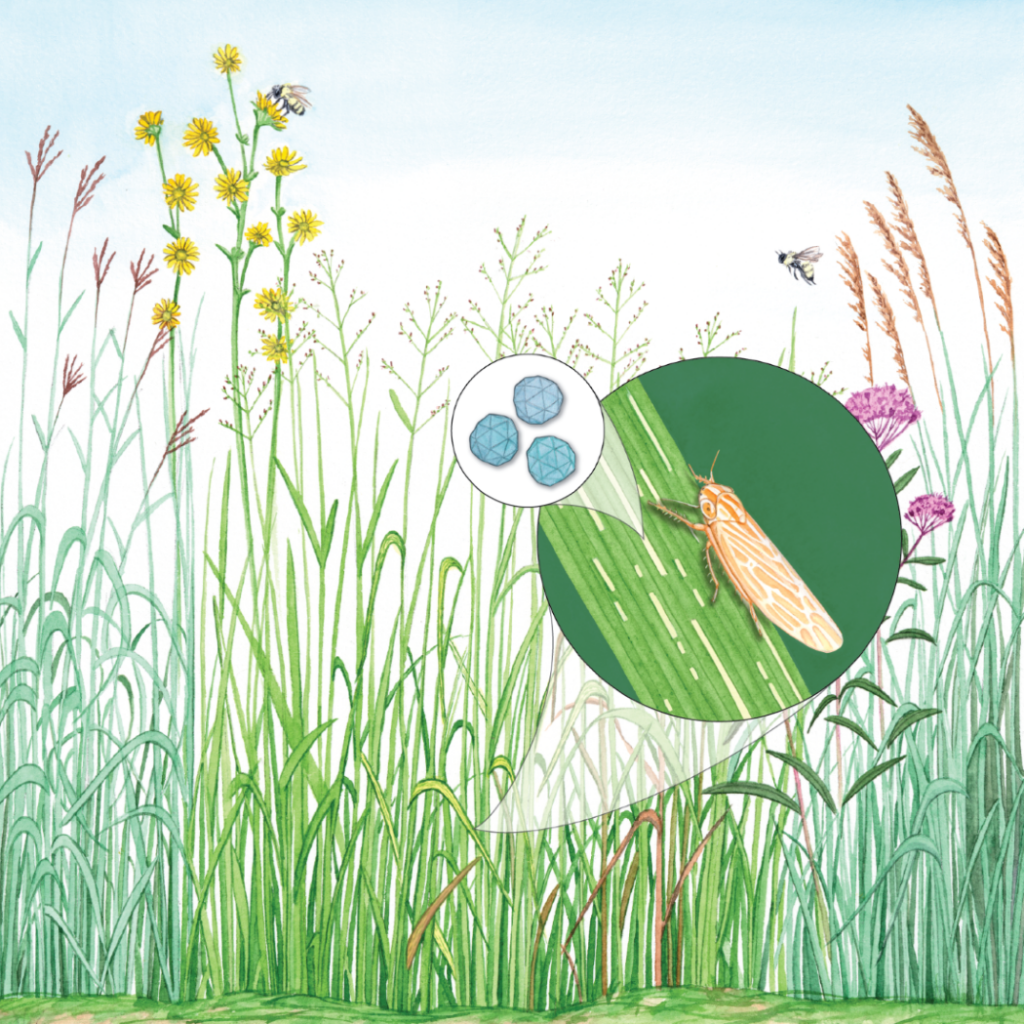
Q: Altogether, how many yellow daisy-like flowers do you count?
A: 13